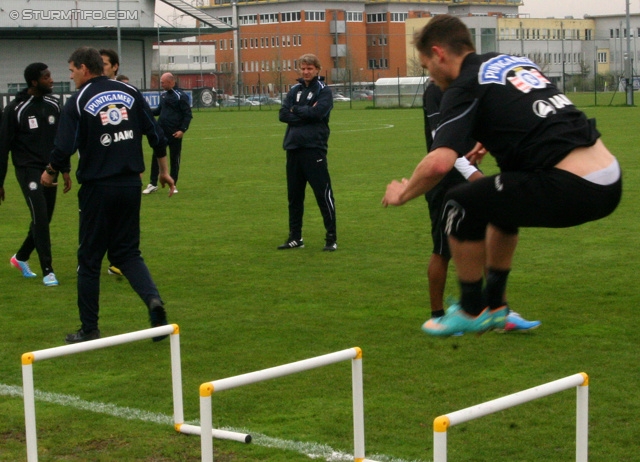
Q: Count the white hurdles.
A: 3